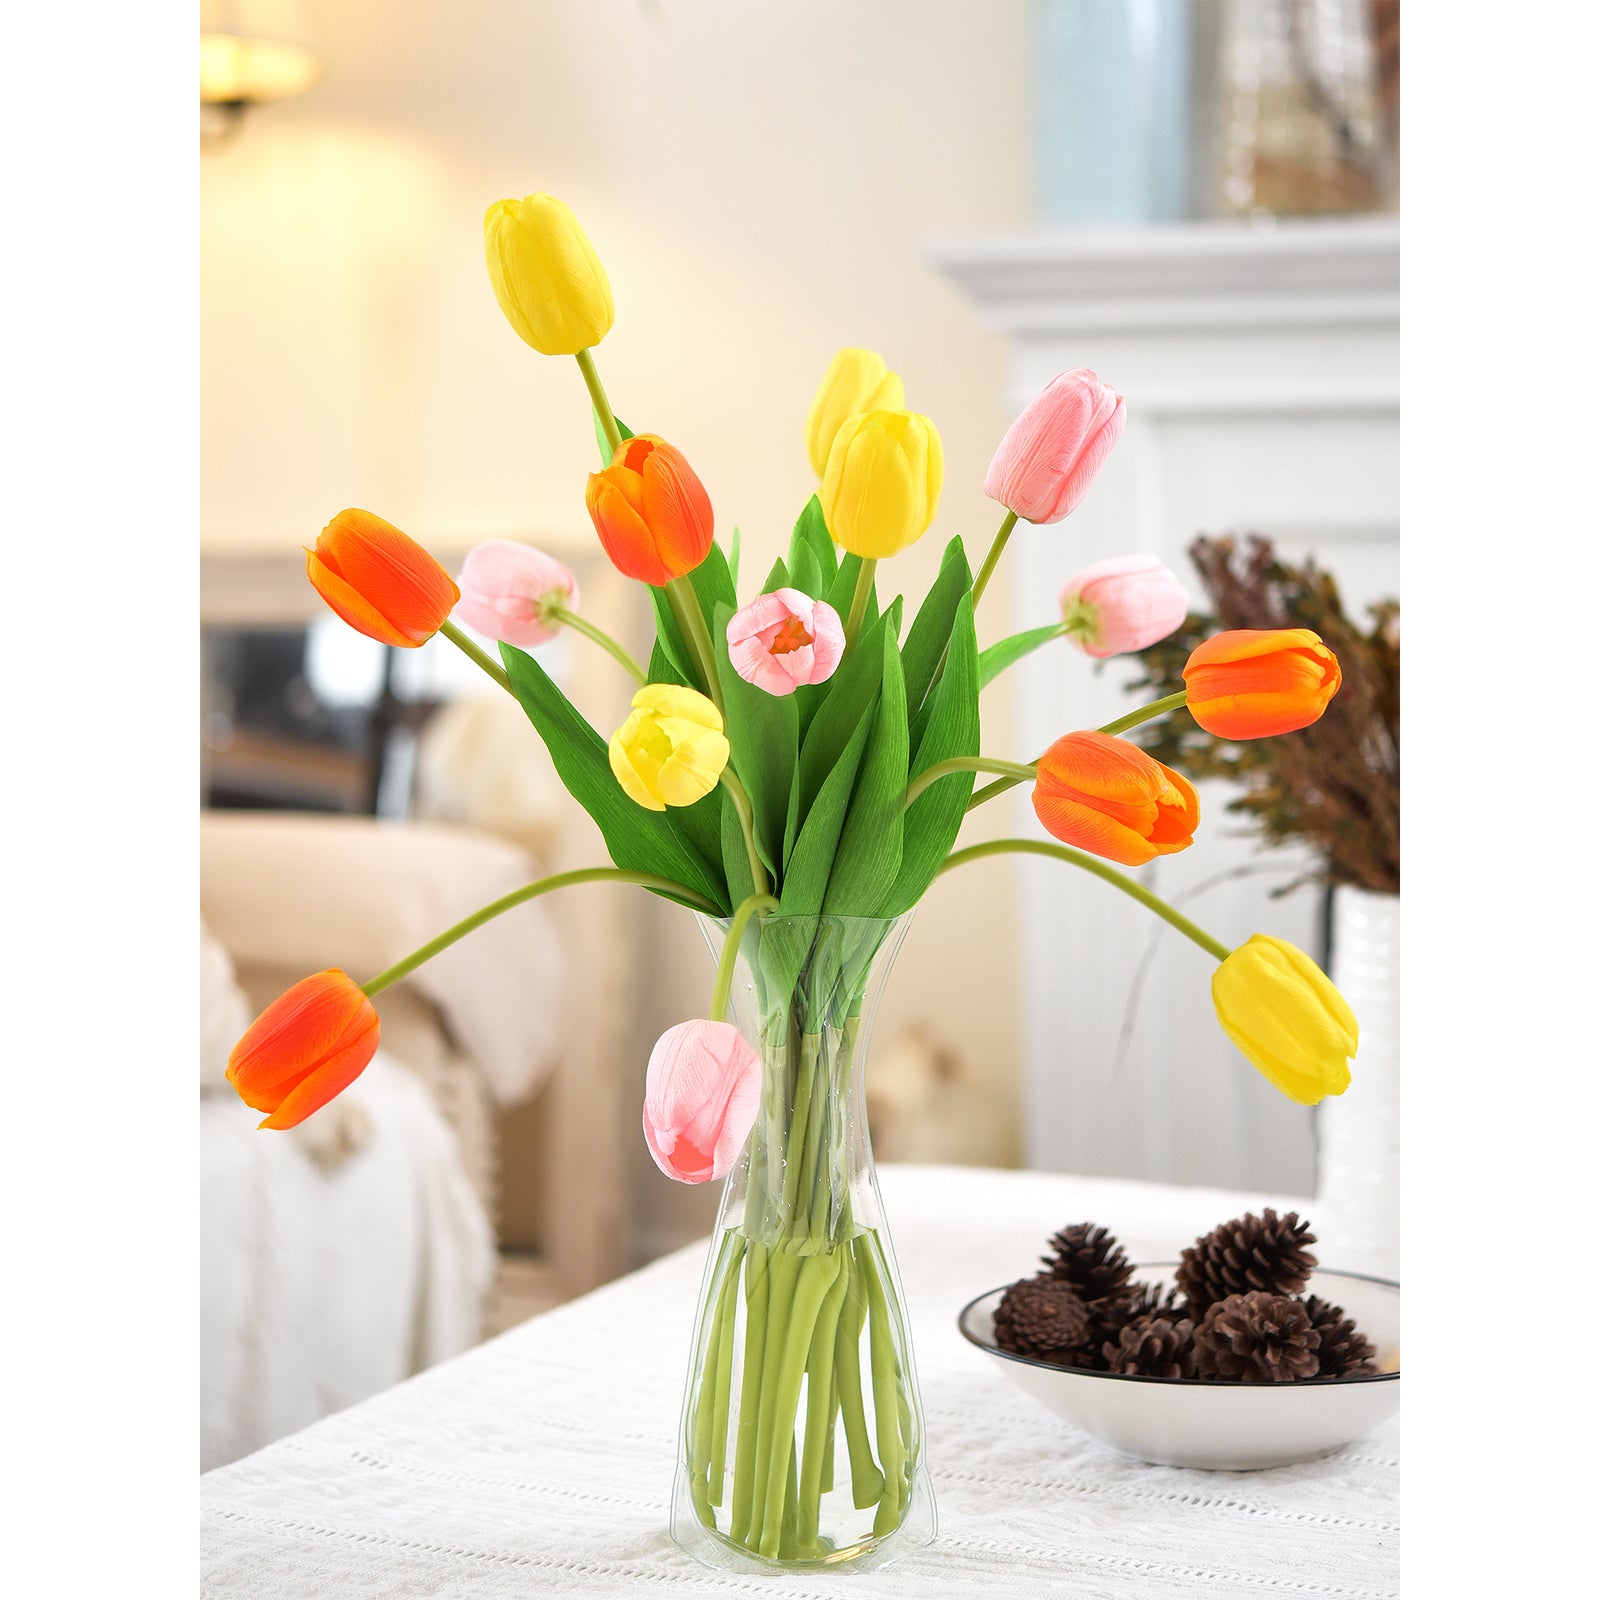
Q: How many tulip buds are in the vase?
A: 15